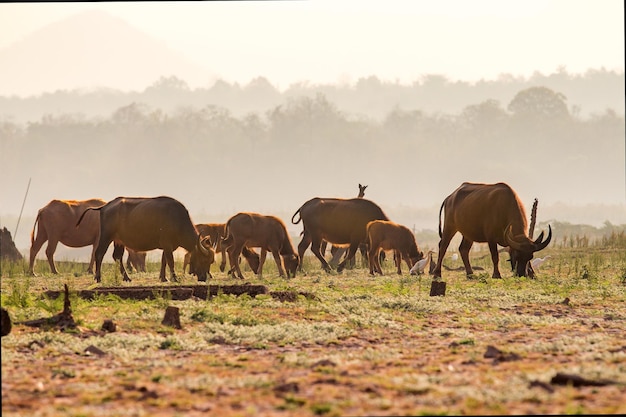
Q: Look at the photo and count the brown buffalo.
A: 7